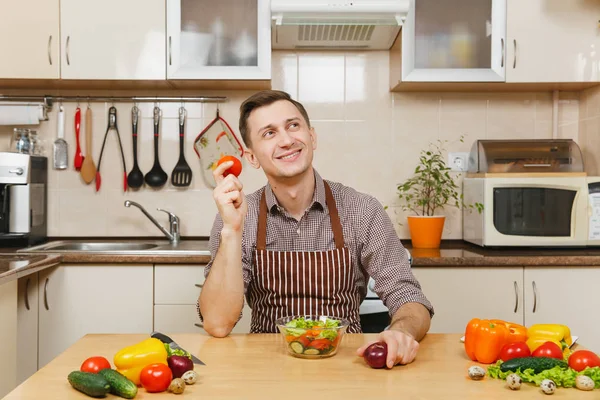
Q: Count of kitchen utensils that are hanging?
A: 7